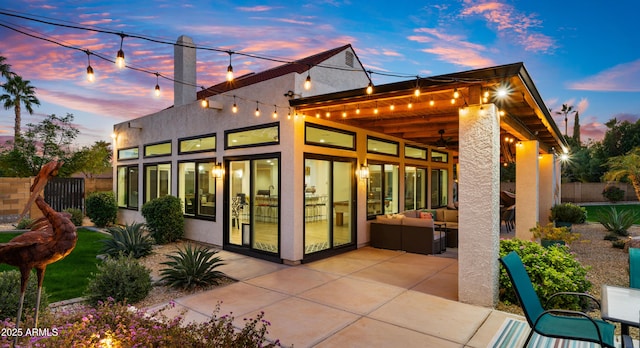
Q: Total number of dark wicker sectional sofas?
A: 1